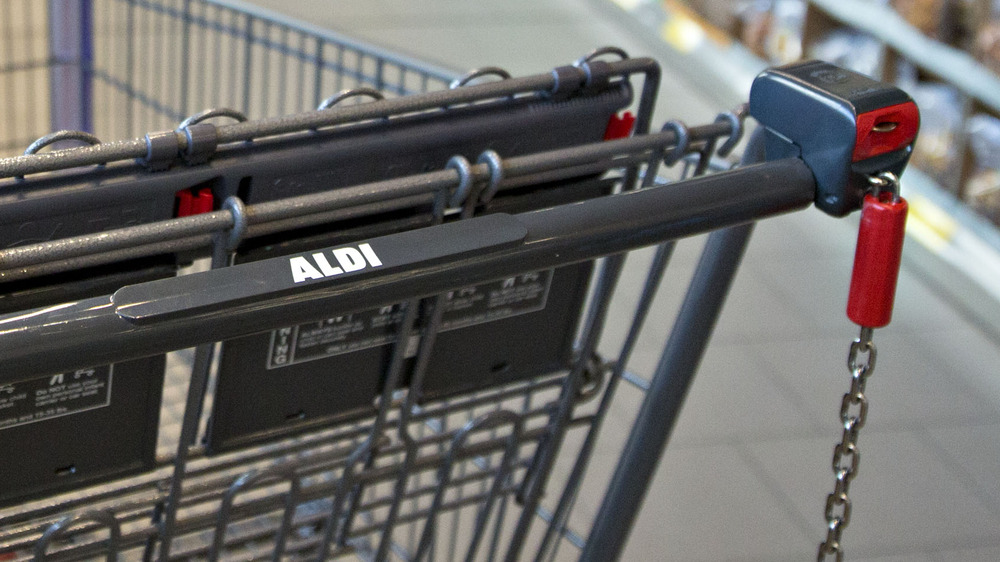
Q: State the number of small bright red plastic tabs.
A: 2